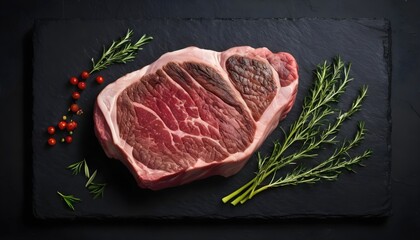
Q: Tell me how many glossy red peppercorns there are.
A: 12